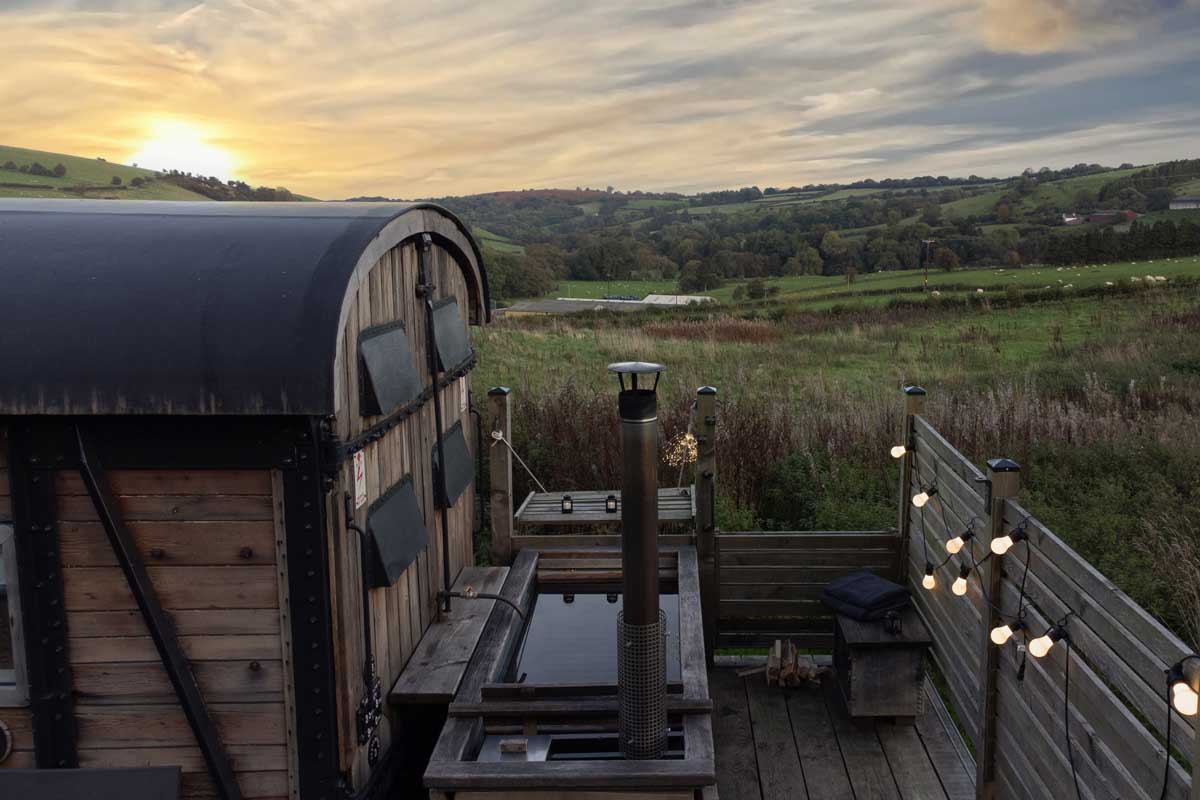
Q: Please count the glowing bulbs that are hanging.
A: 9